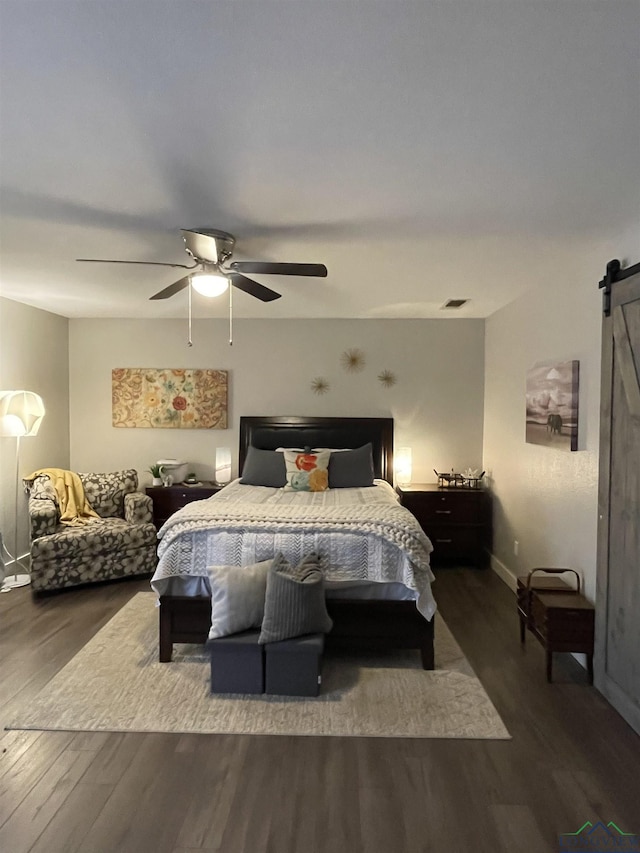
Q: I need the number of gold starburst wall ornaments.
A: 3